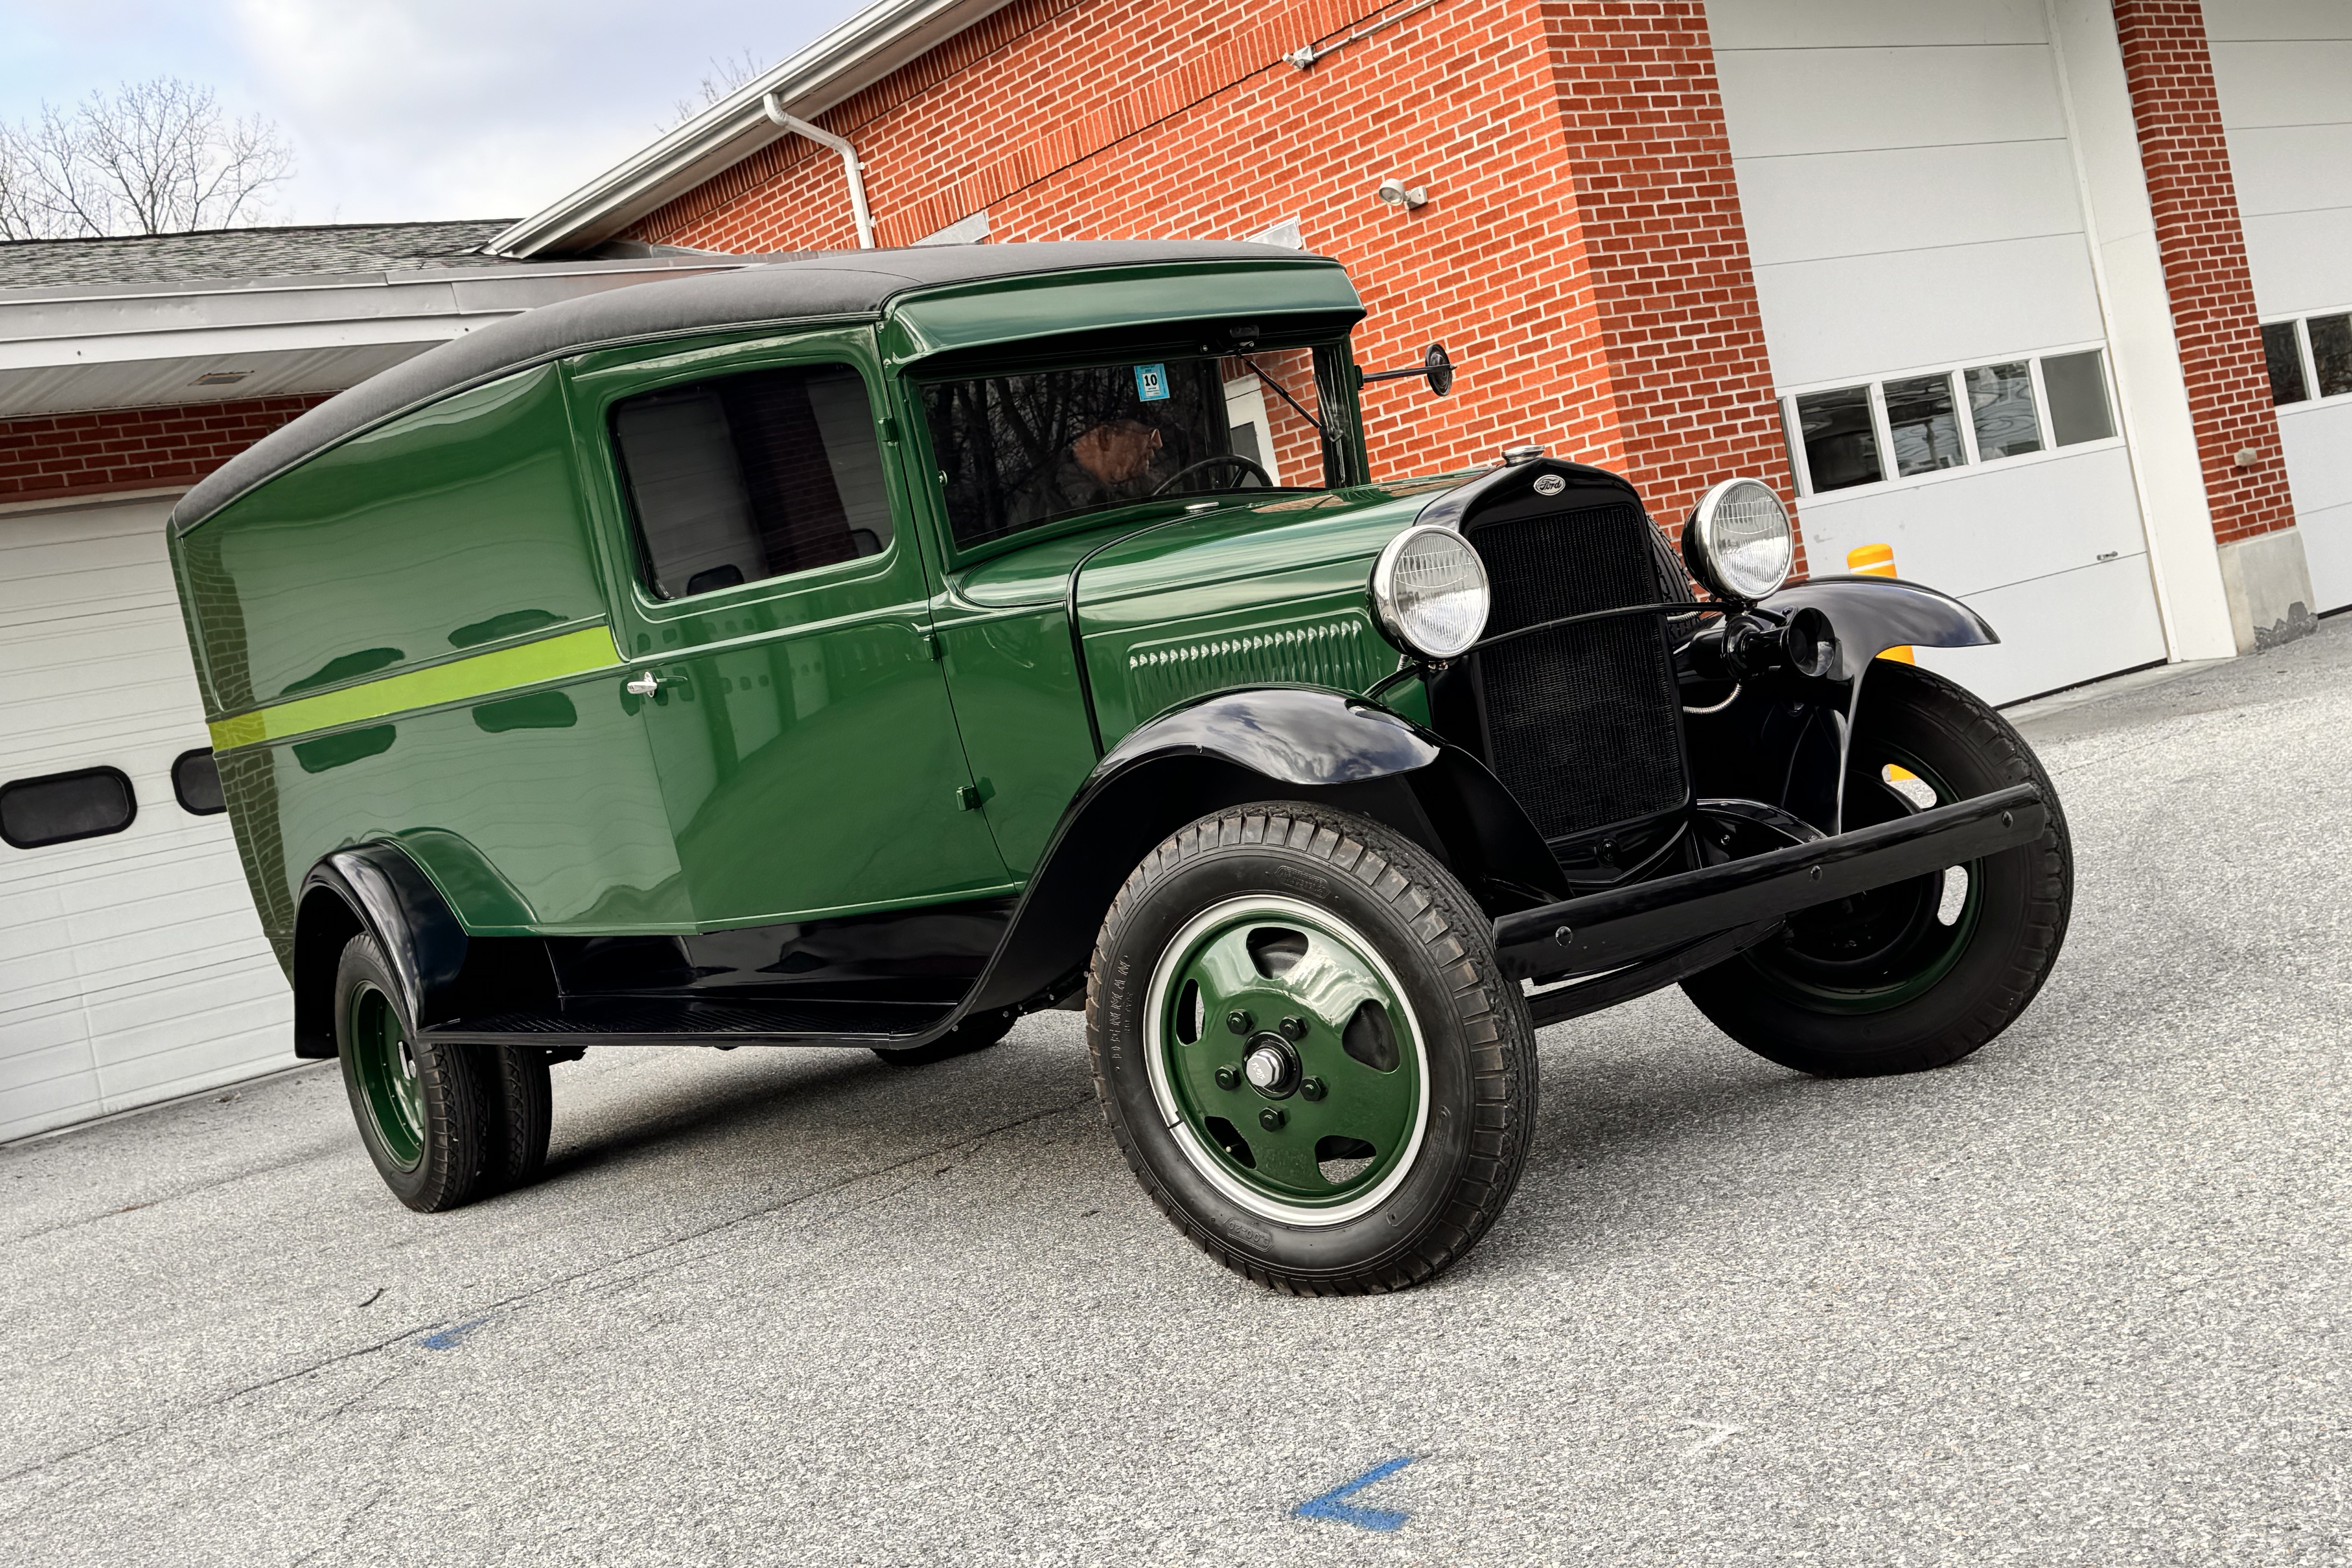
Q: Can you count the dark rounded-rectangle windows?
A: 2